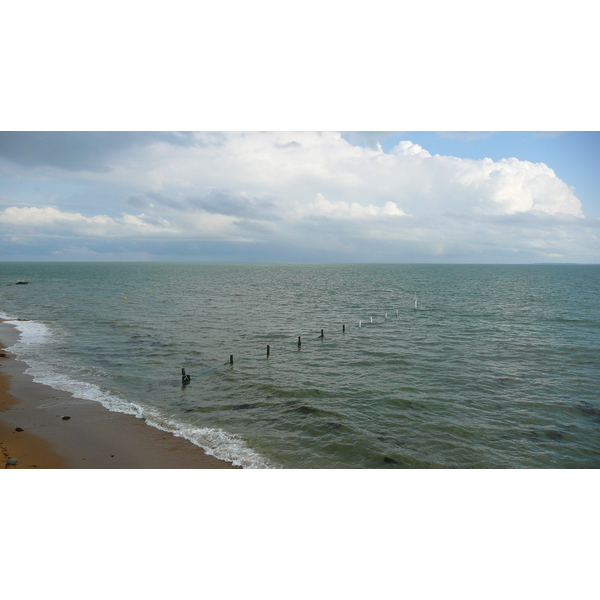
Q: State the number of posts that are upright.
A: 11